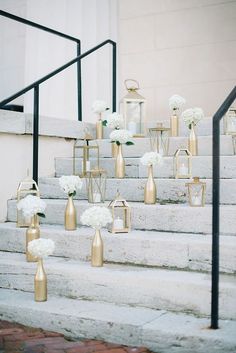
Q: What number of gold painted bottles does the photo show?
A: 10